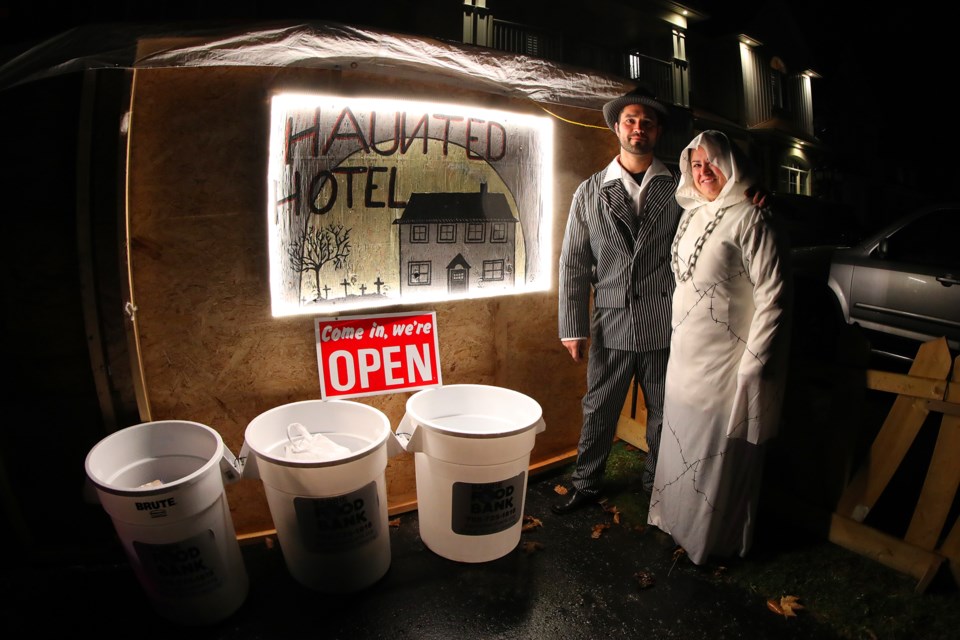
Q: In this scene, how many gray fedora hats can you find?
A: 1